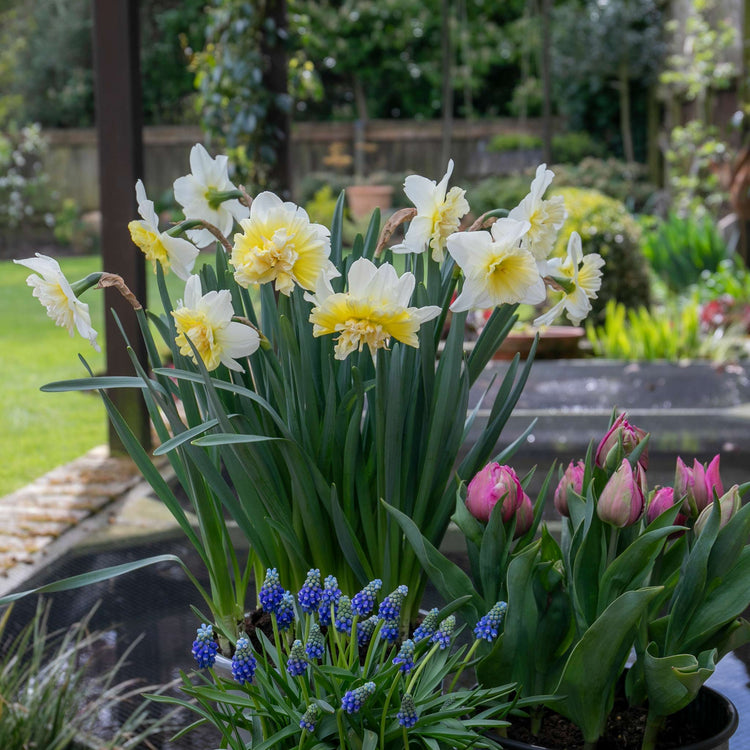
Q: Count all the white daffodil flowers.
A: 10